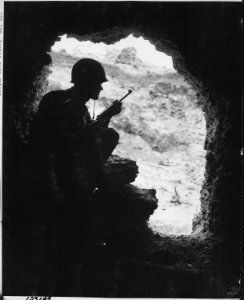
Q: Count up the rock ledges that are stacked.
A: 2